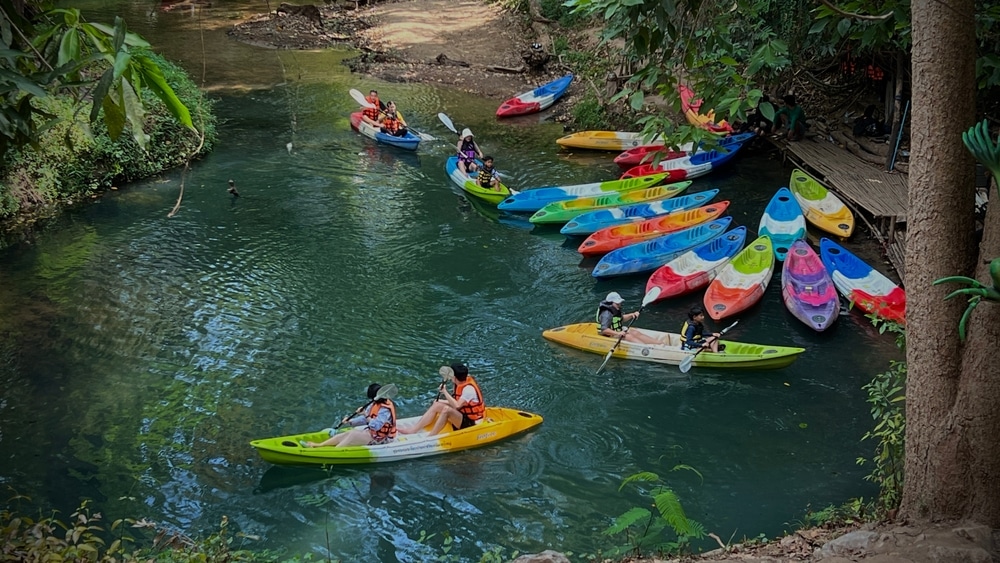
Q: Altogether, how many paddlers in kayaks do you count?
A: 8